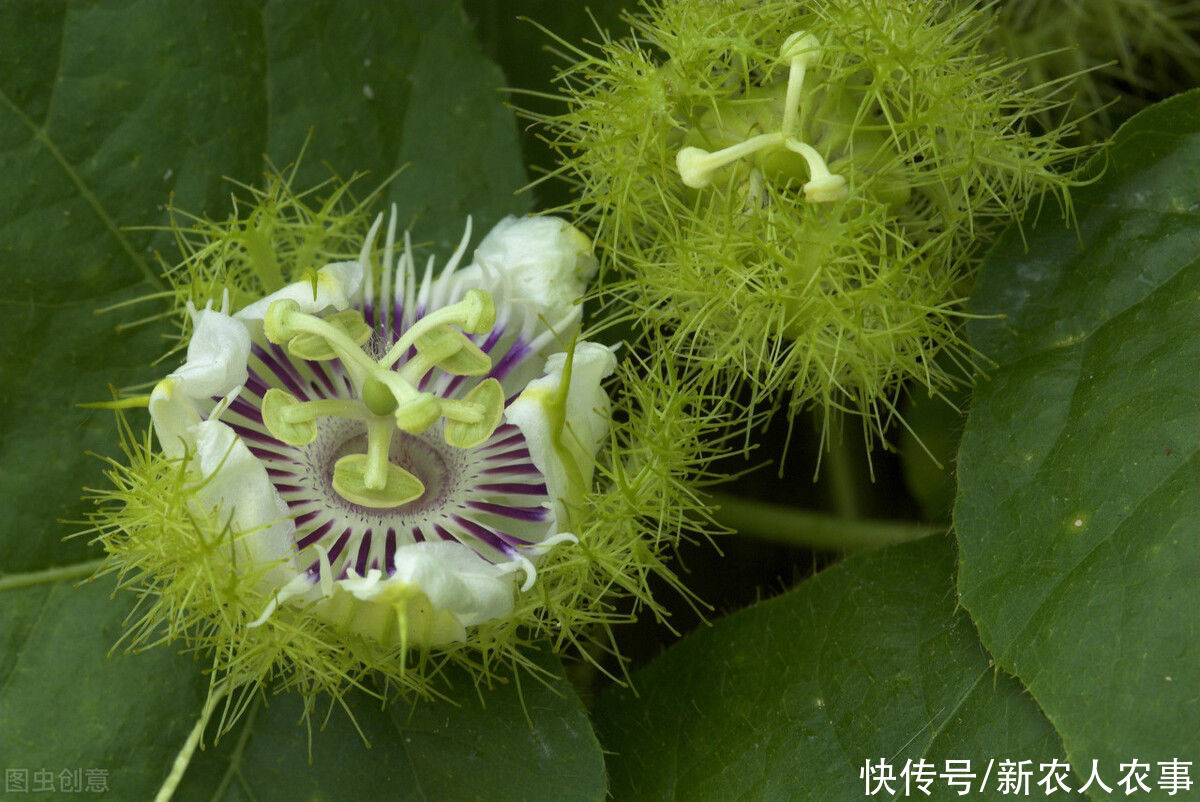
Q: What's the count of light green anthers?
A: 5